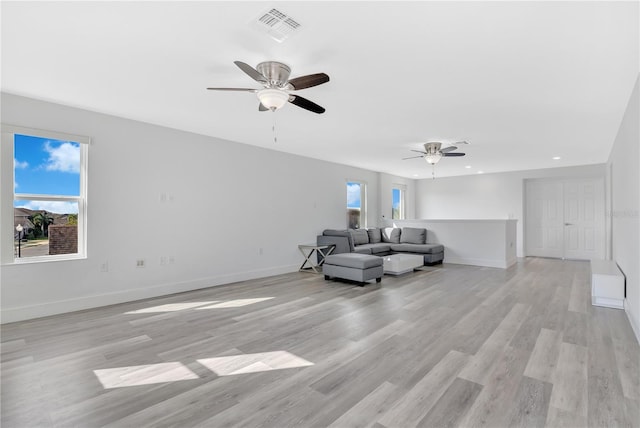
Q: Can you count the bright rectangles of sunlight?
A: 4